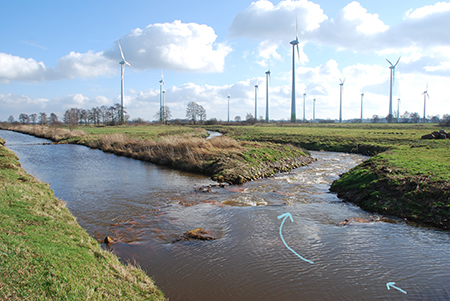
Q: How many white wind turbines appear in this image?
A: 14